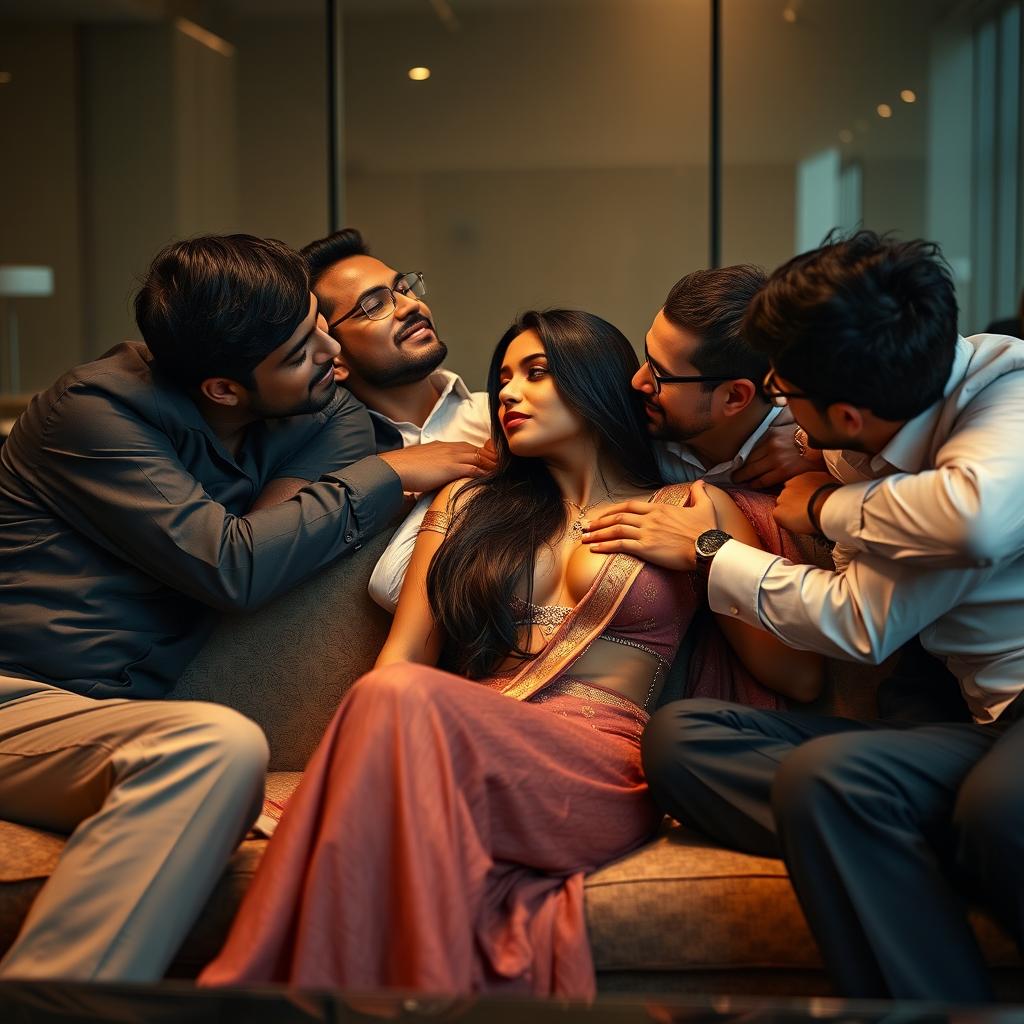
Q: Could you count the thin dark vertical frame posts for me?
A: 2